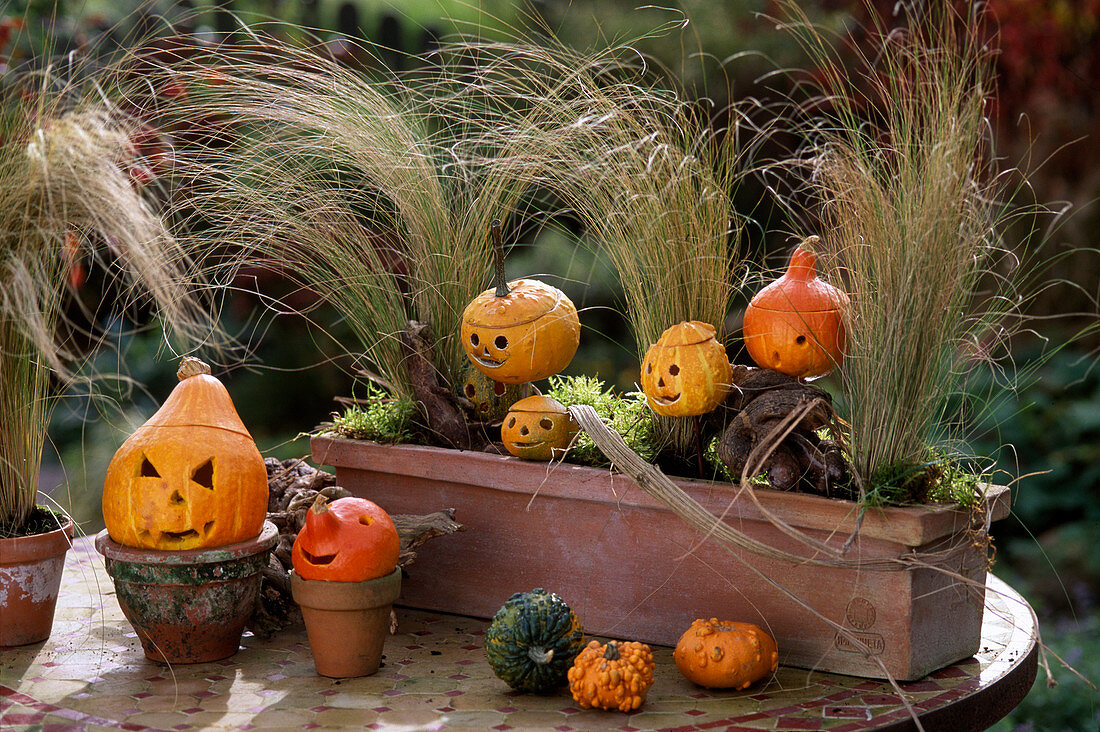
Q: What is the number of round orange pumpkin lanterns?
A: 6